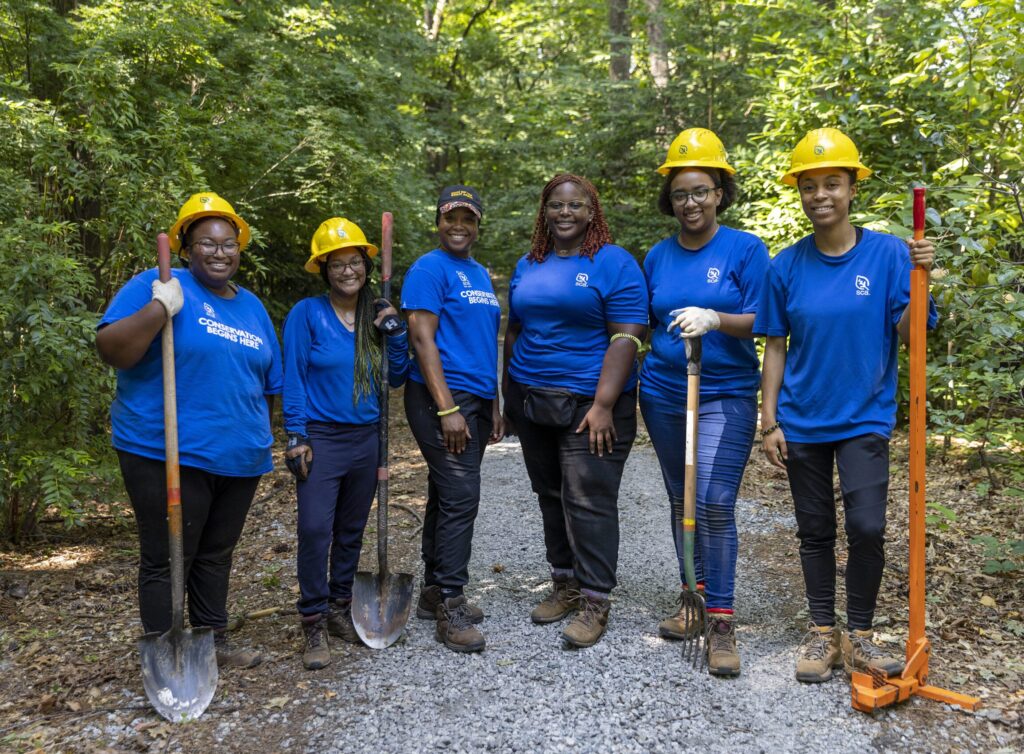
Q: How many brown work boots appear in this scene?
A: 11